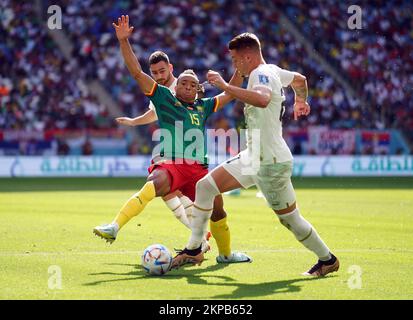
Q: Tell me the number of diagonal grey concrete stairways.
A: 2